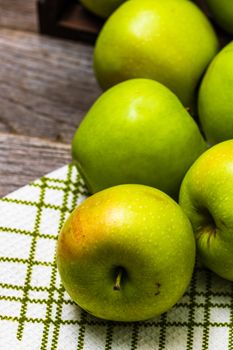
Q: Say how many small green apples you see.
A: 7